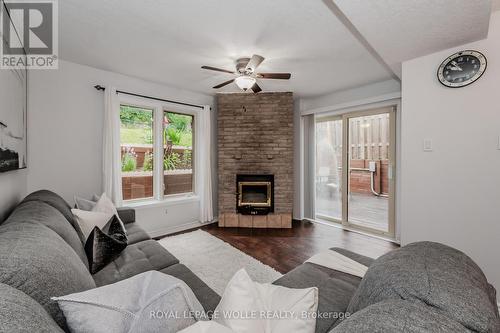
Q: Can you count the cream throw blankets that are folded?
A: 1